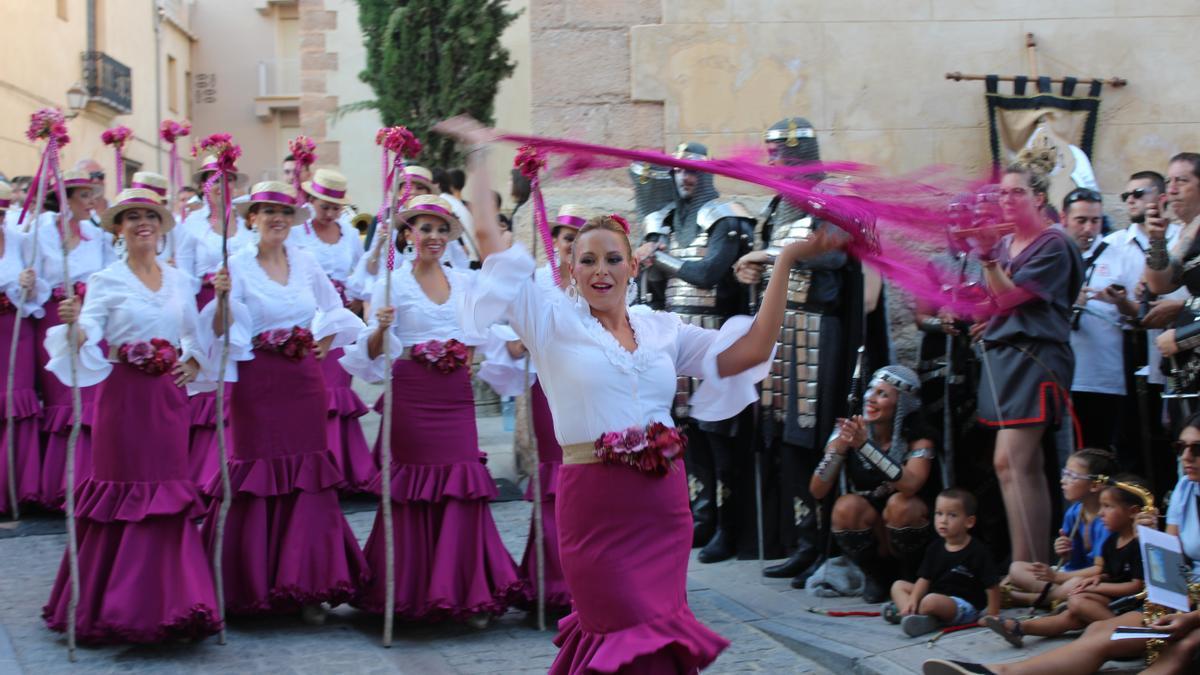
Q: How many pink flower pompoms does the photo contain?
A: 7